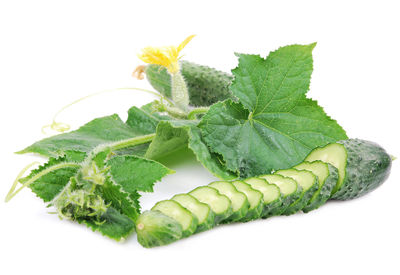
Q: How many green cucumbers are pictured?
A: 2